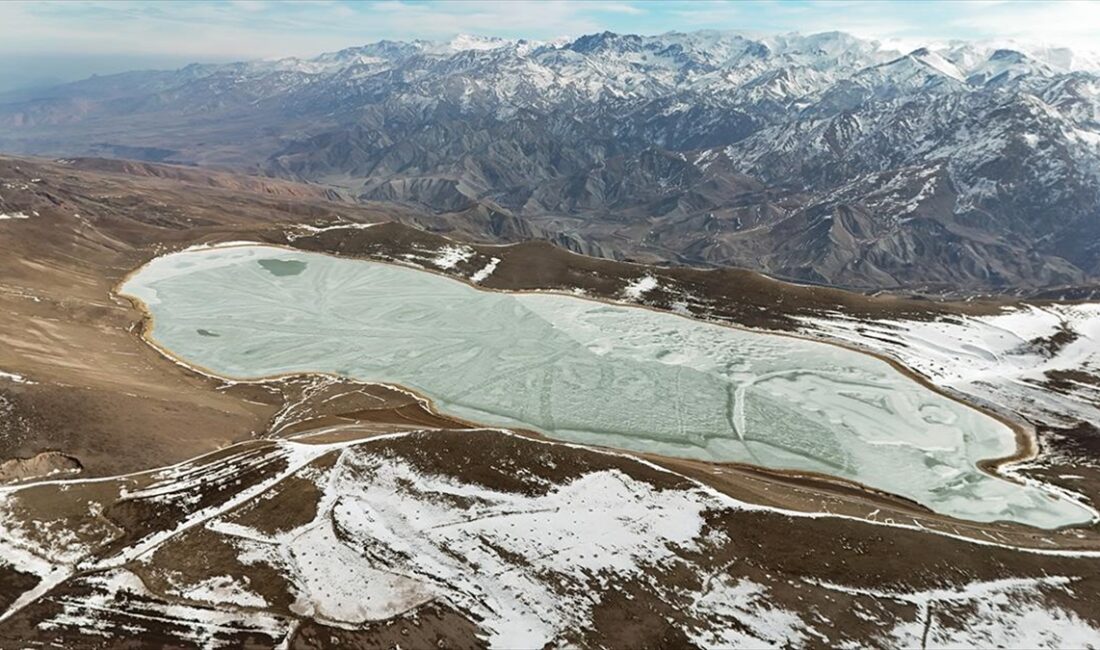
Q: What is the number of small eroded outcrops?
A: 1